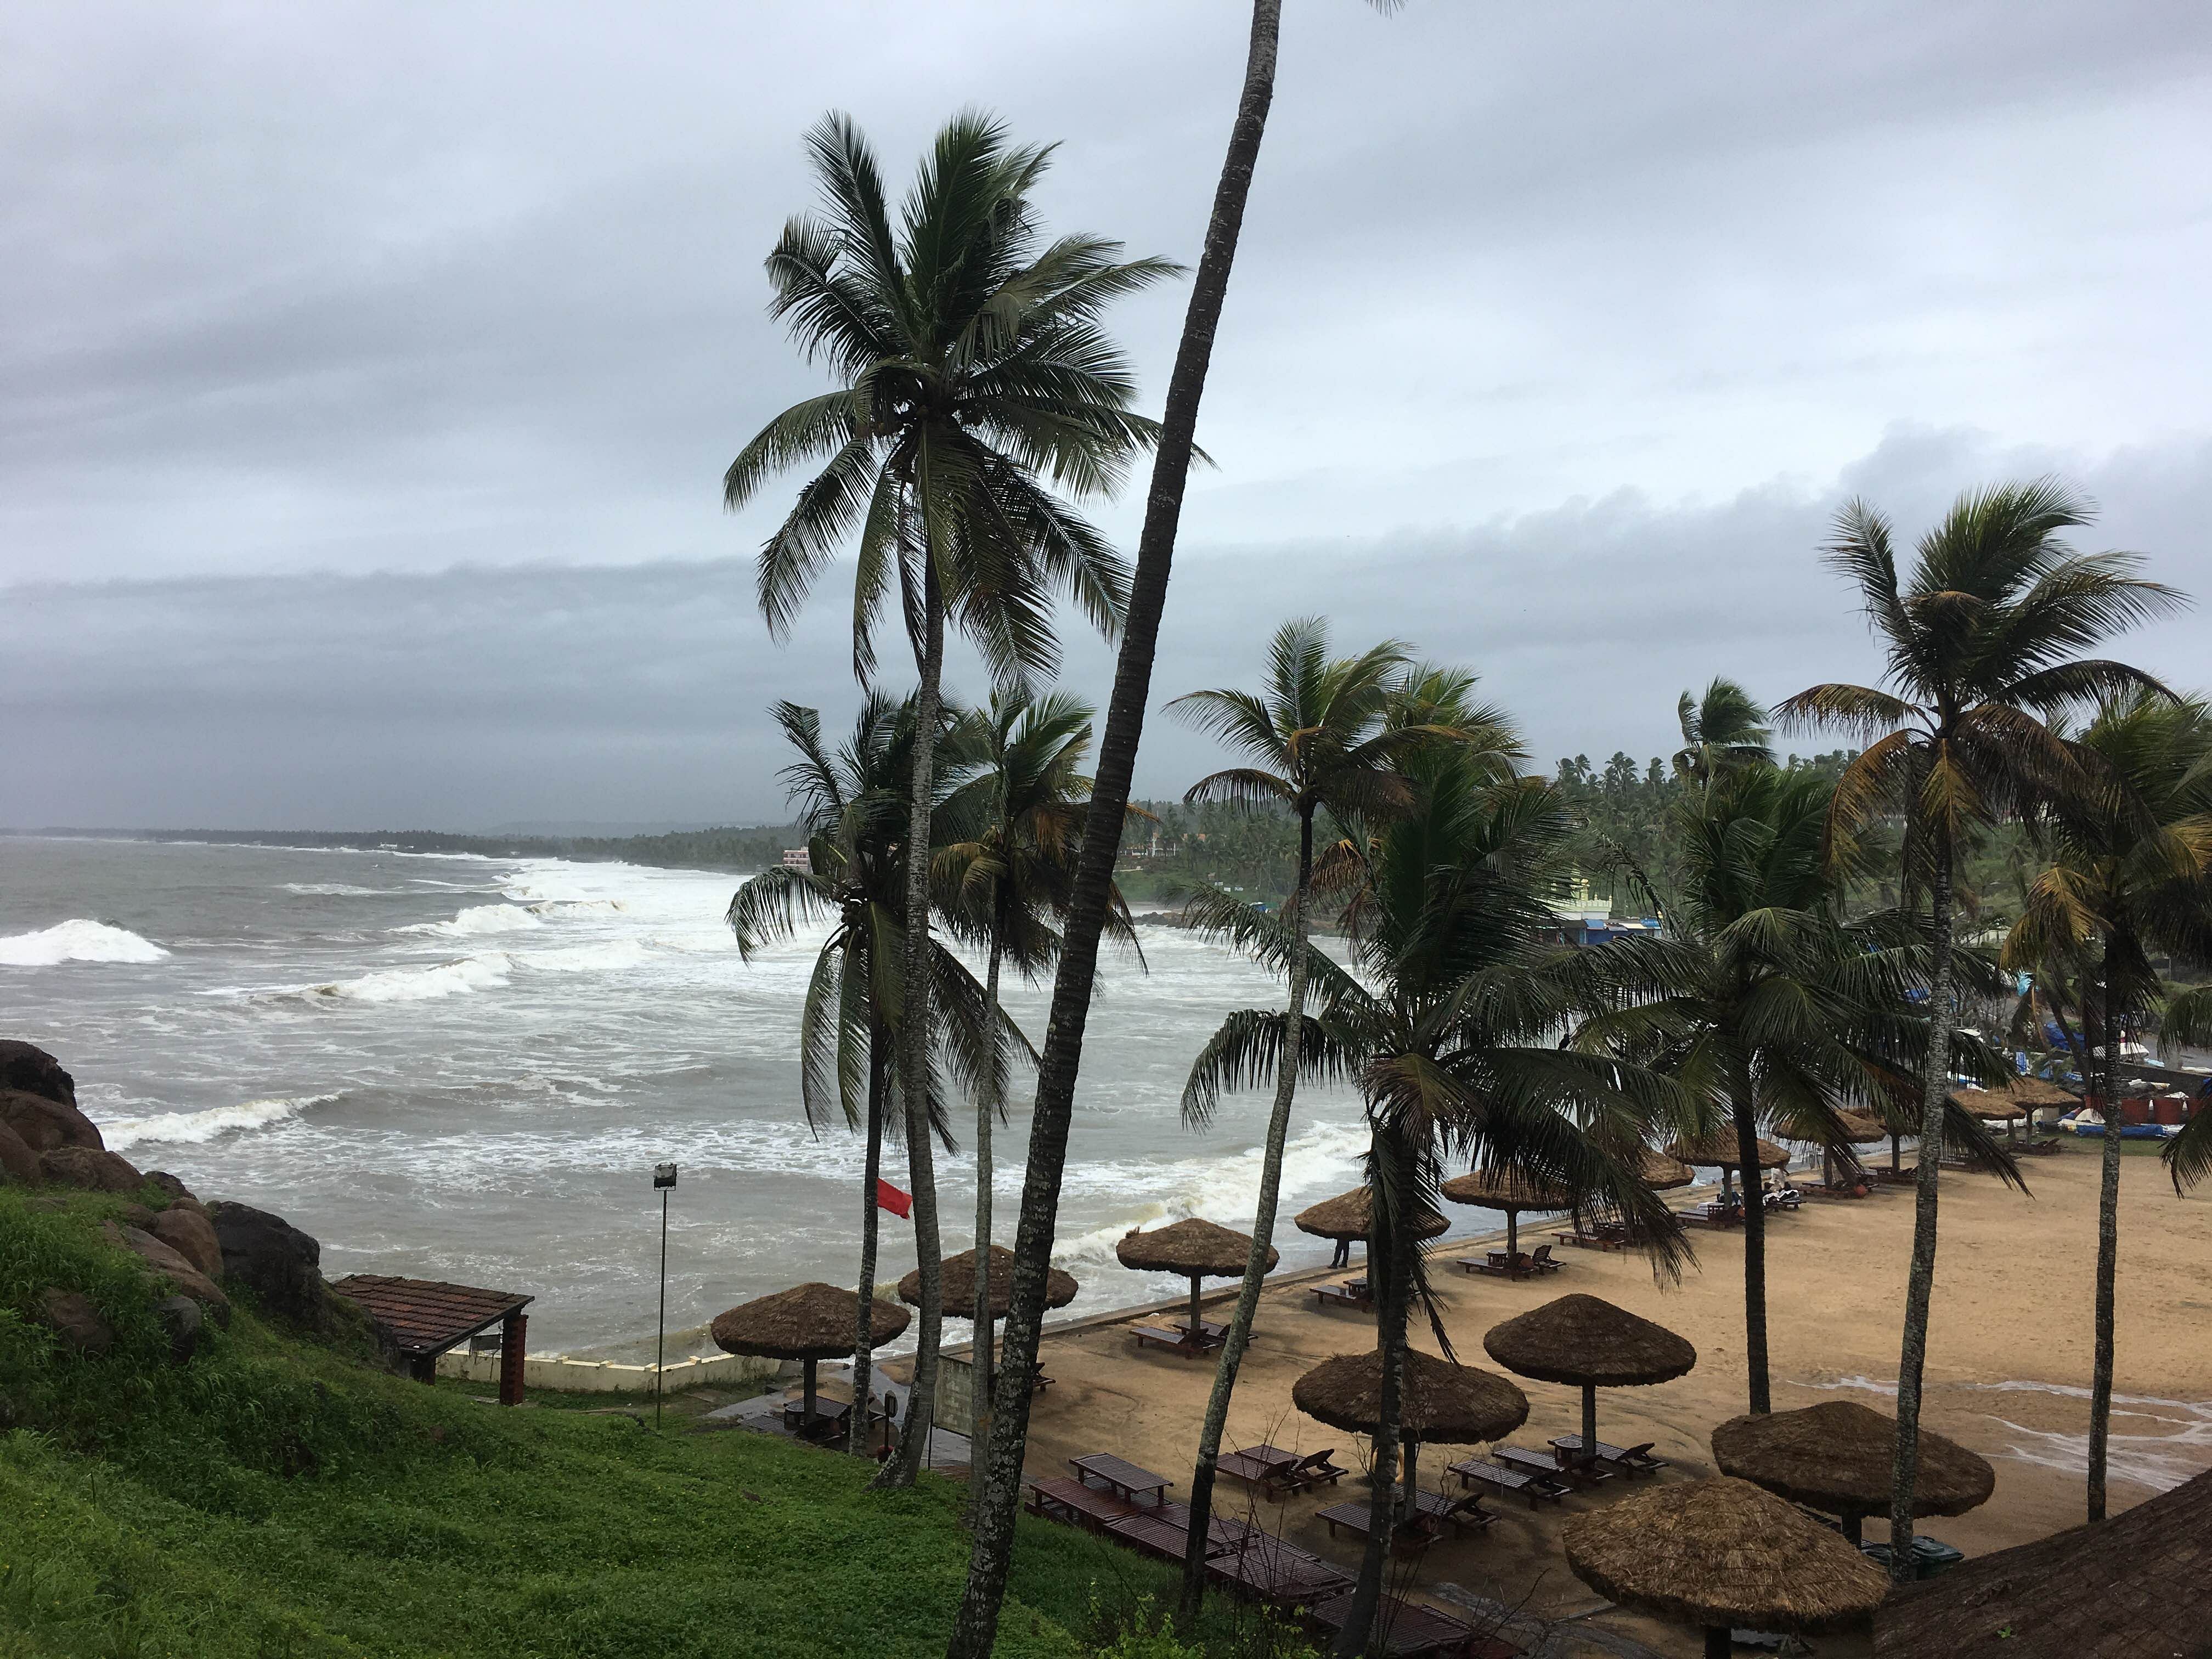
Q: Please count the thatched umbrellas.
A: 15